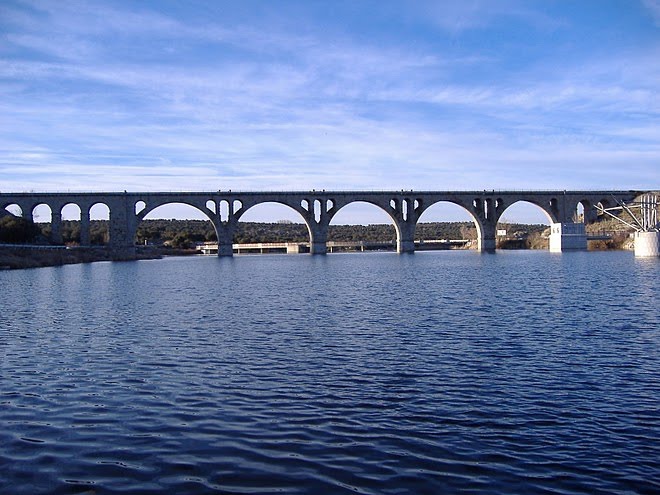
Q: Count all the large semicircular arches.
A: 5